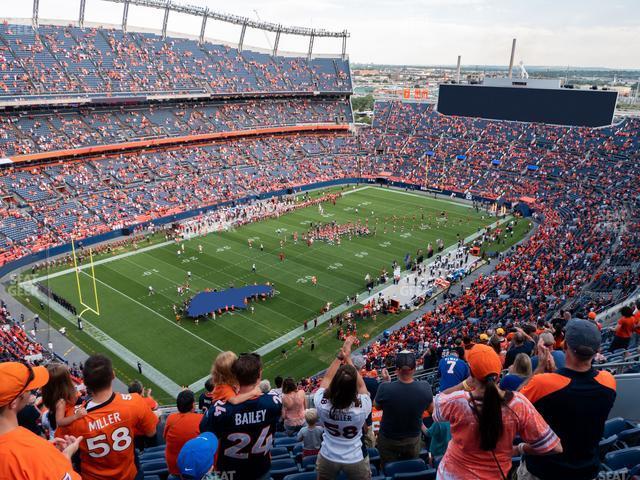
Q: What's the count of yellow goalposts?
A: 2